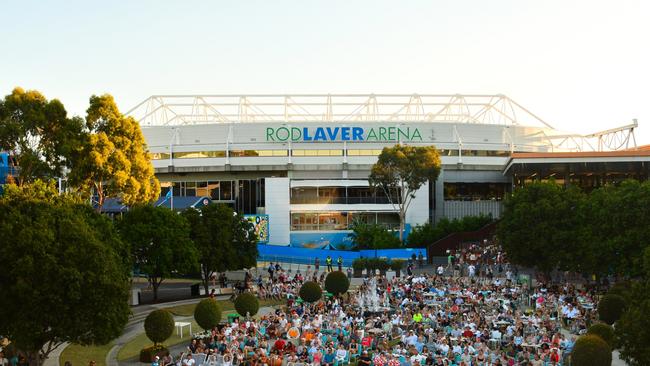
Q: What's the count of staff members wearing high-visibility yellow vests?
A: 2